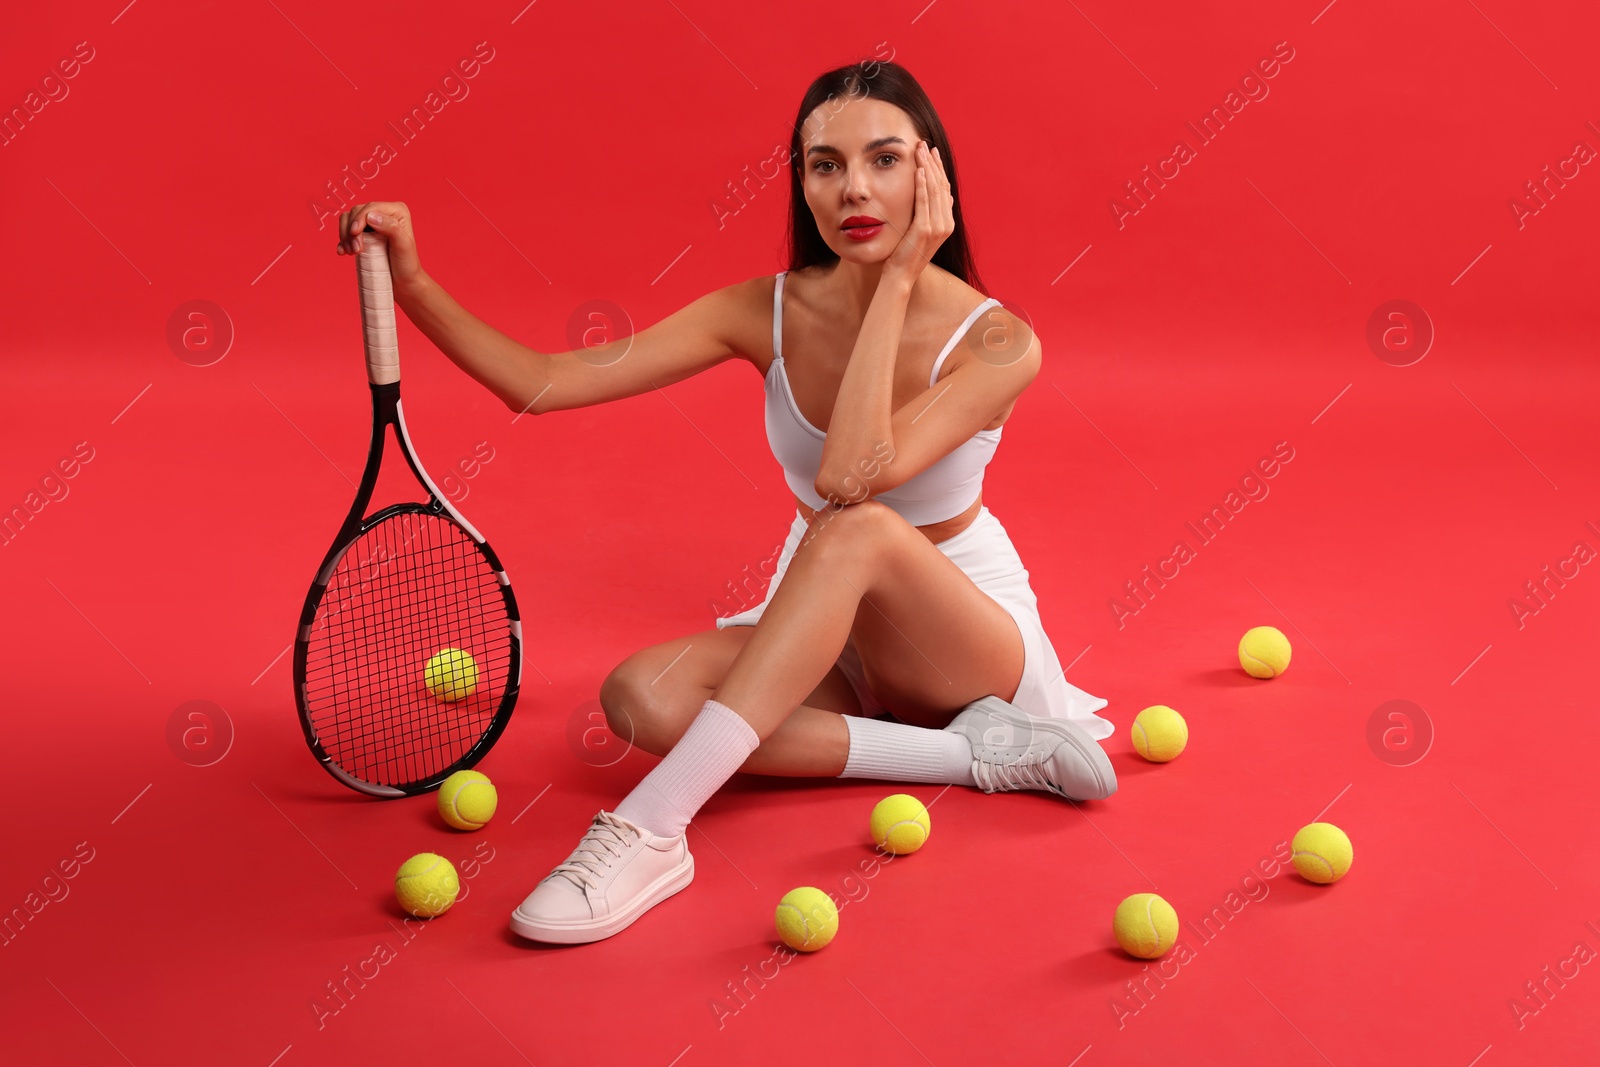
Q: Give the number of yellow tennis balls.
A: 9